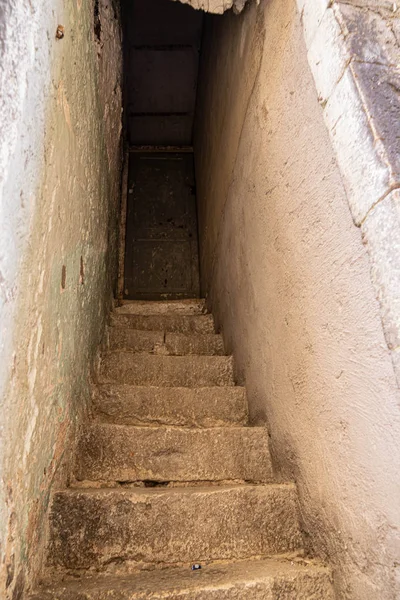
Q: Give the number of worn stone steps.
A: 8